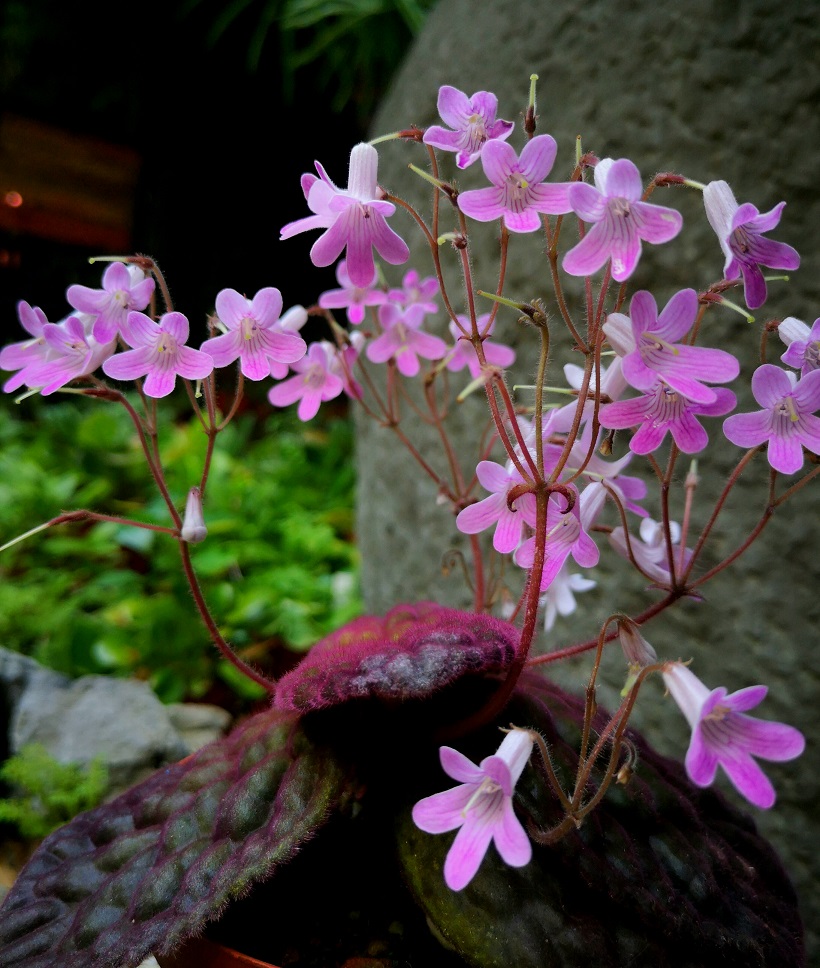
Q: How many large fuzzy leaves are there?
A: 3